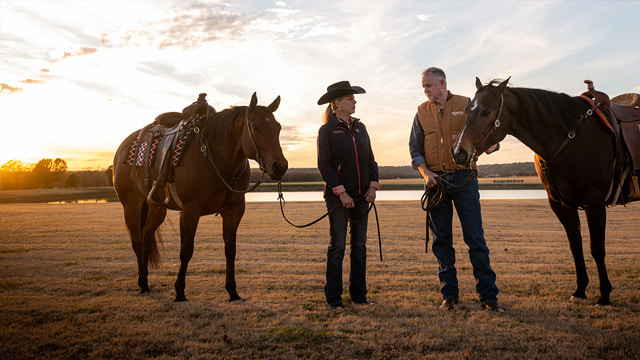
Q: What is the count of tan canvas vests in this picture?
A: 1